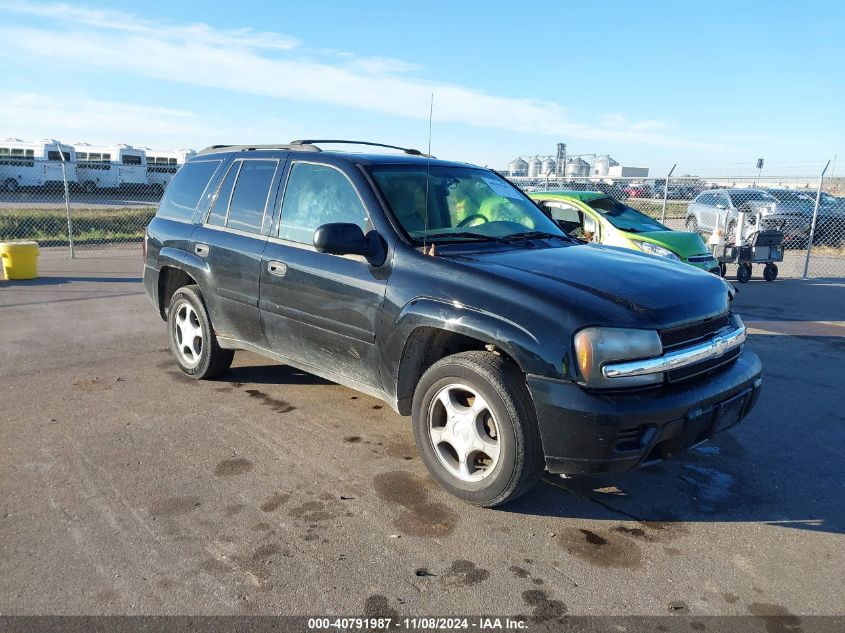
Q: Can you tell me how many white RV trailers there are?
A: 3